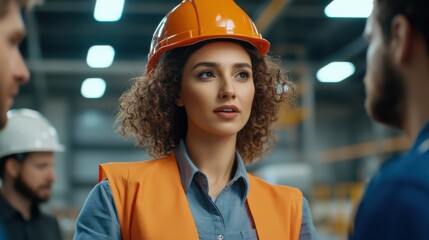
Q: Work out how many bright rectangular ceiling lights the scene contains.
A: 5